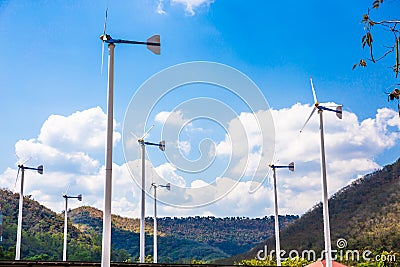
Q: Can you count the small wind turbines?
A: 7